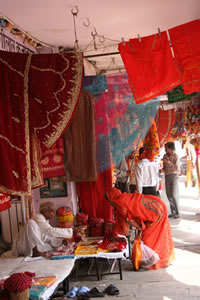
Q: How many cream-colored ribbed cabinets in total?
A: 1